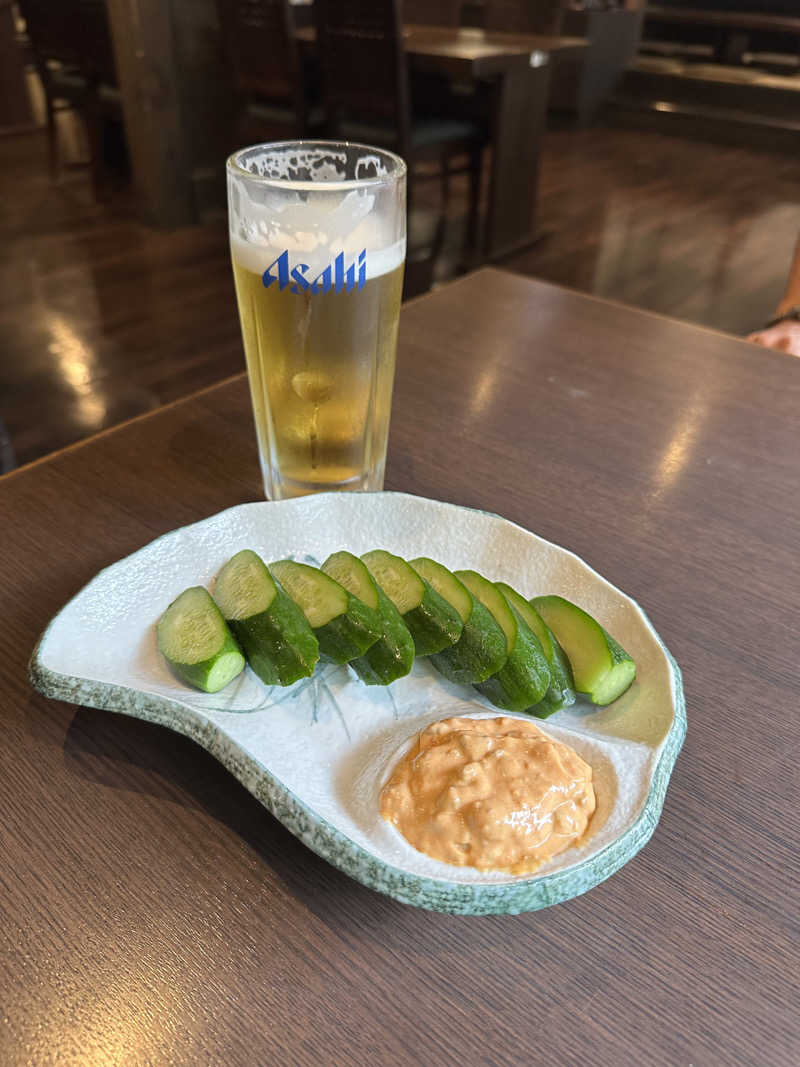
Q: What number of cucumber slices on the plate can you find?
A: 9